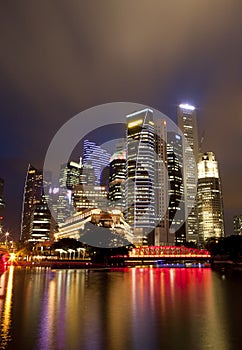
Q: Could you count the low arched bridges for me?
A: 1